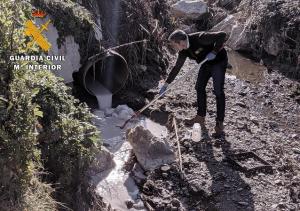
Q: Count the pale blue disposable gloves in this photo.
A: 2